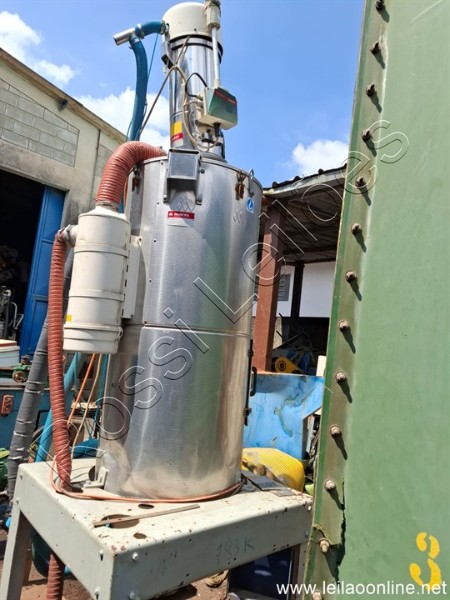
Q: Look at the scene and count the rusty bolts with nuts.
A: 13